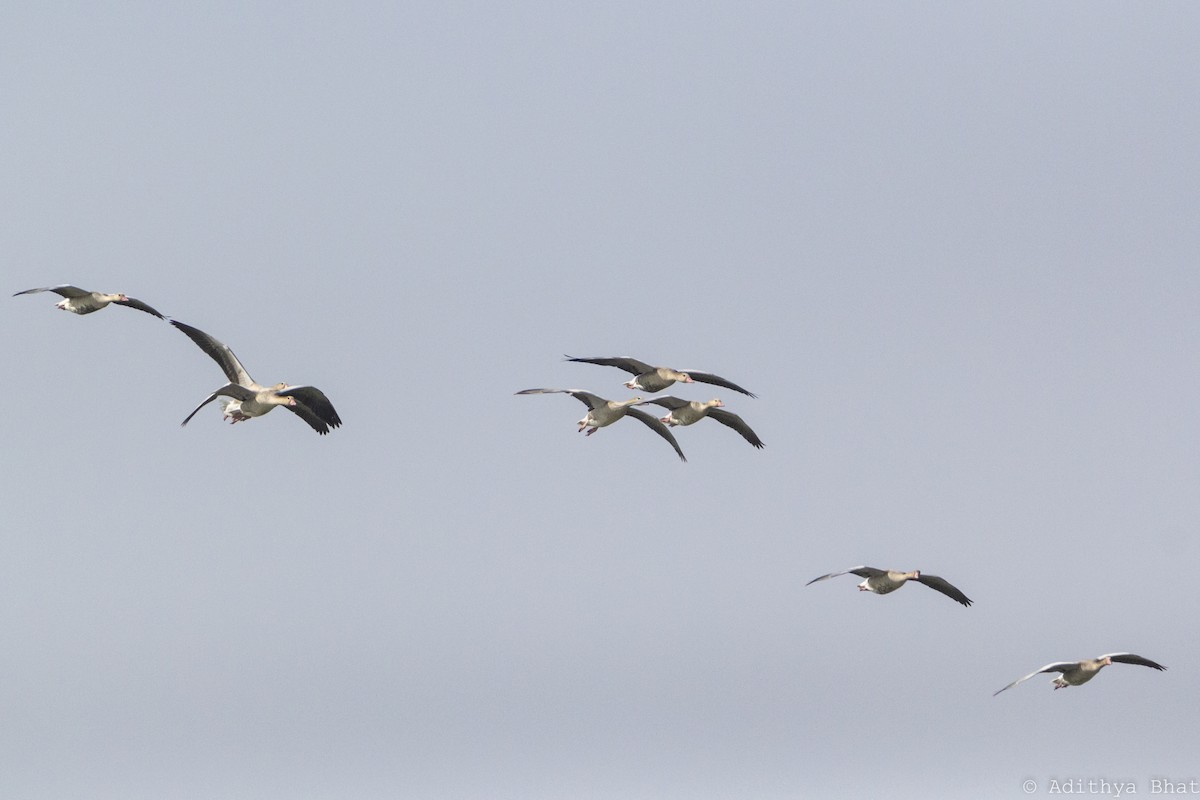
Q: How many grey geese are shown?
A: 8